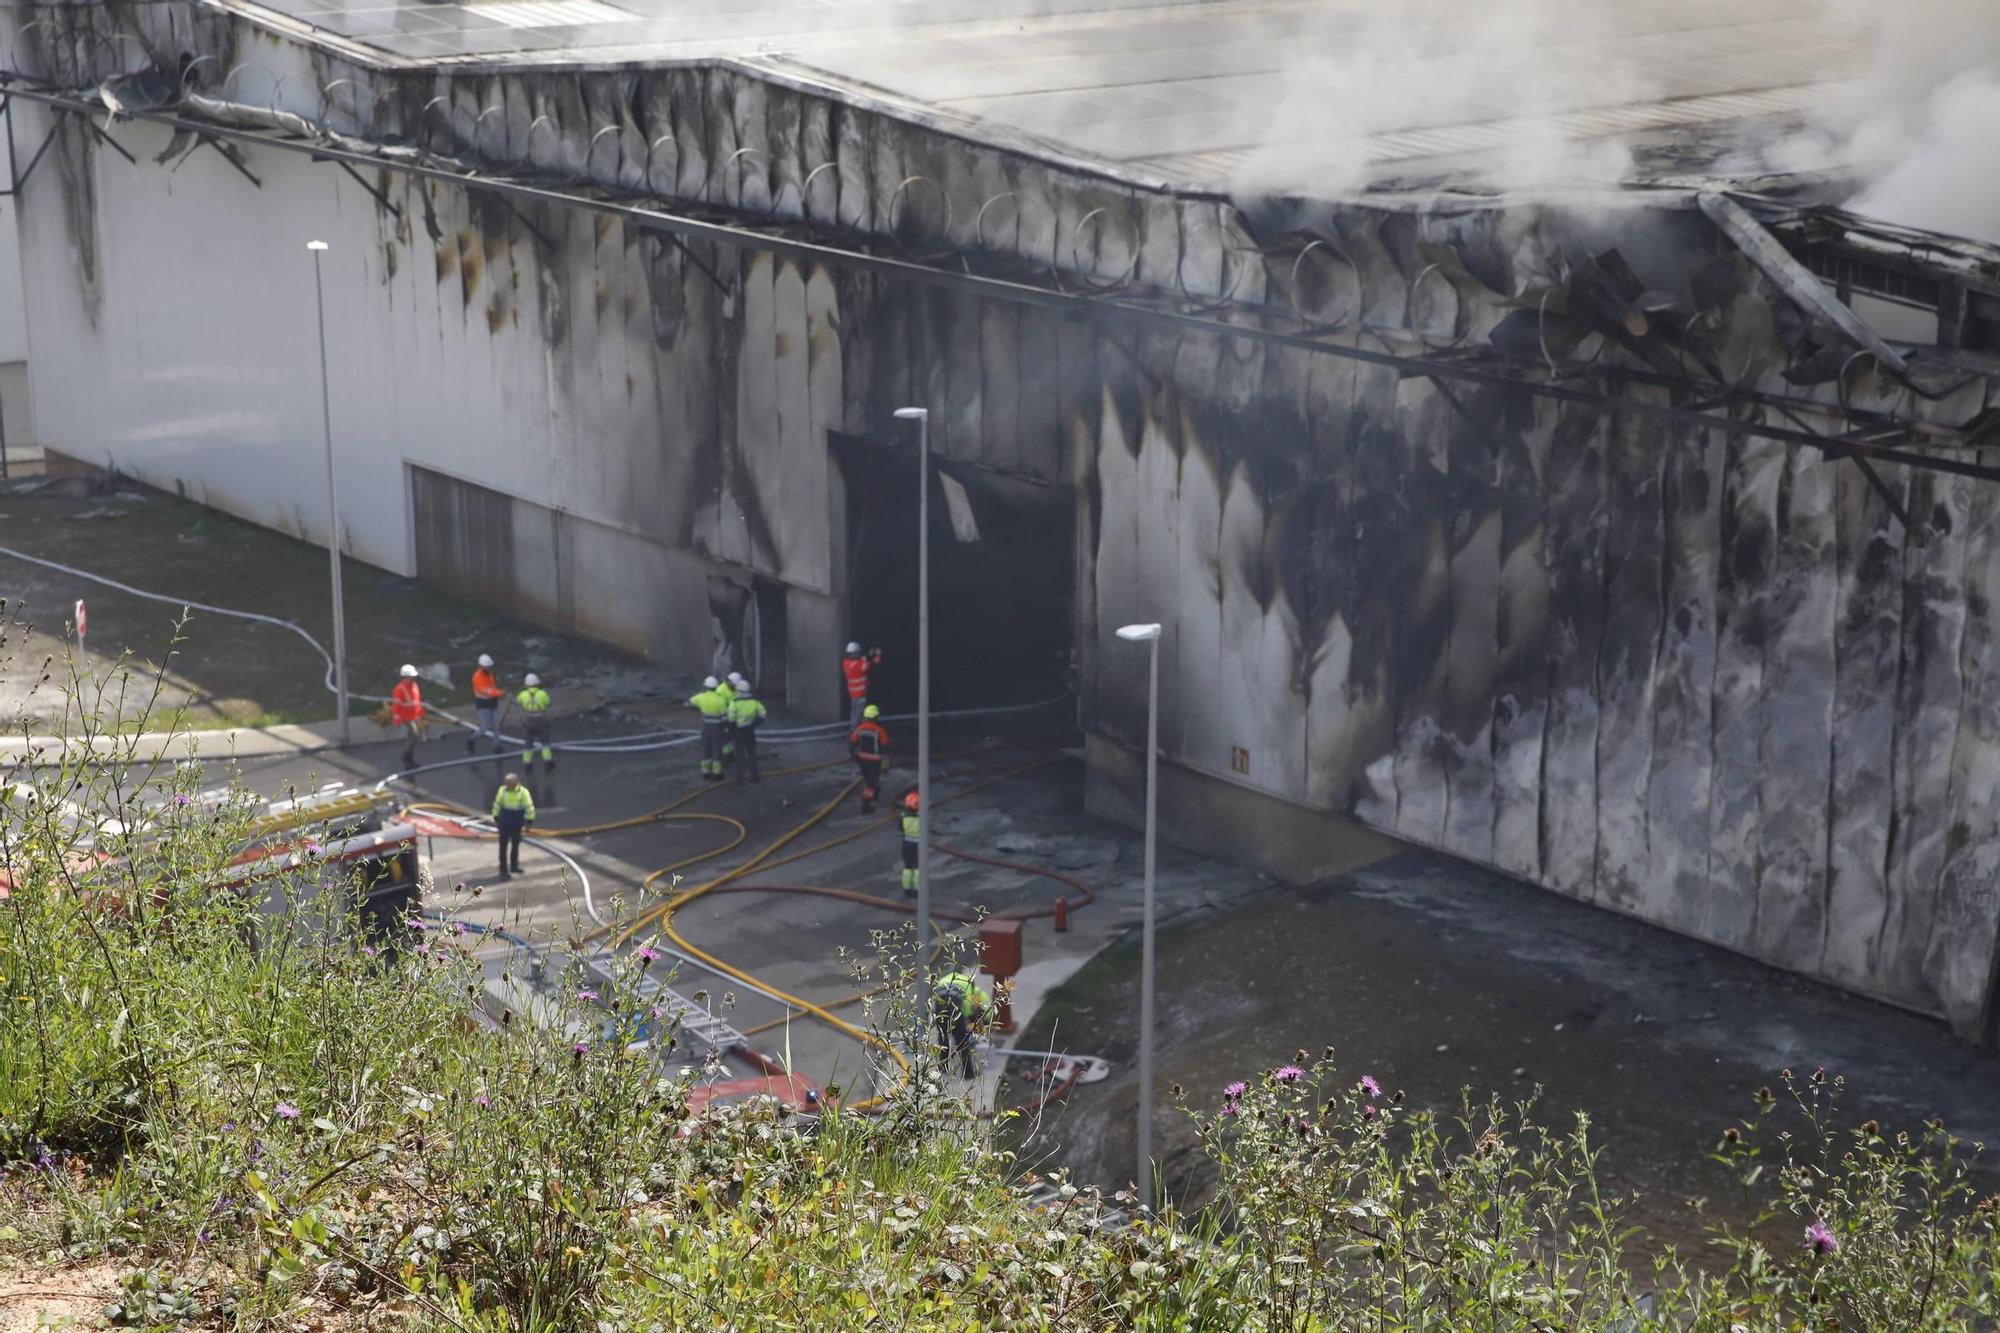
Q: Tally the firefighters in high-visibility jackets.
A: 11